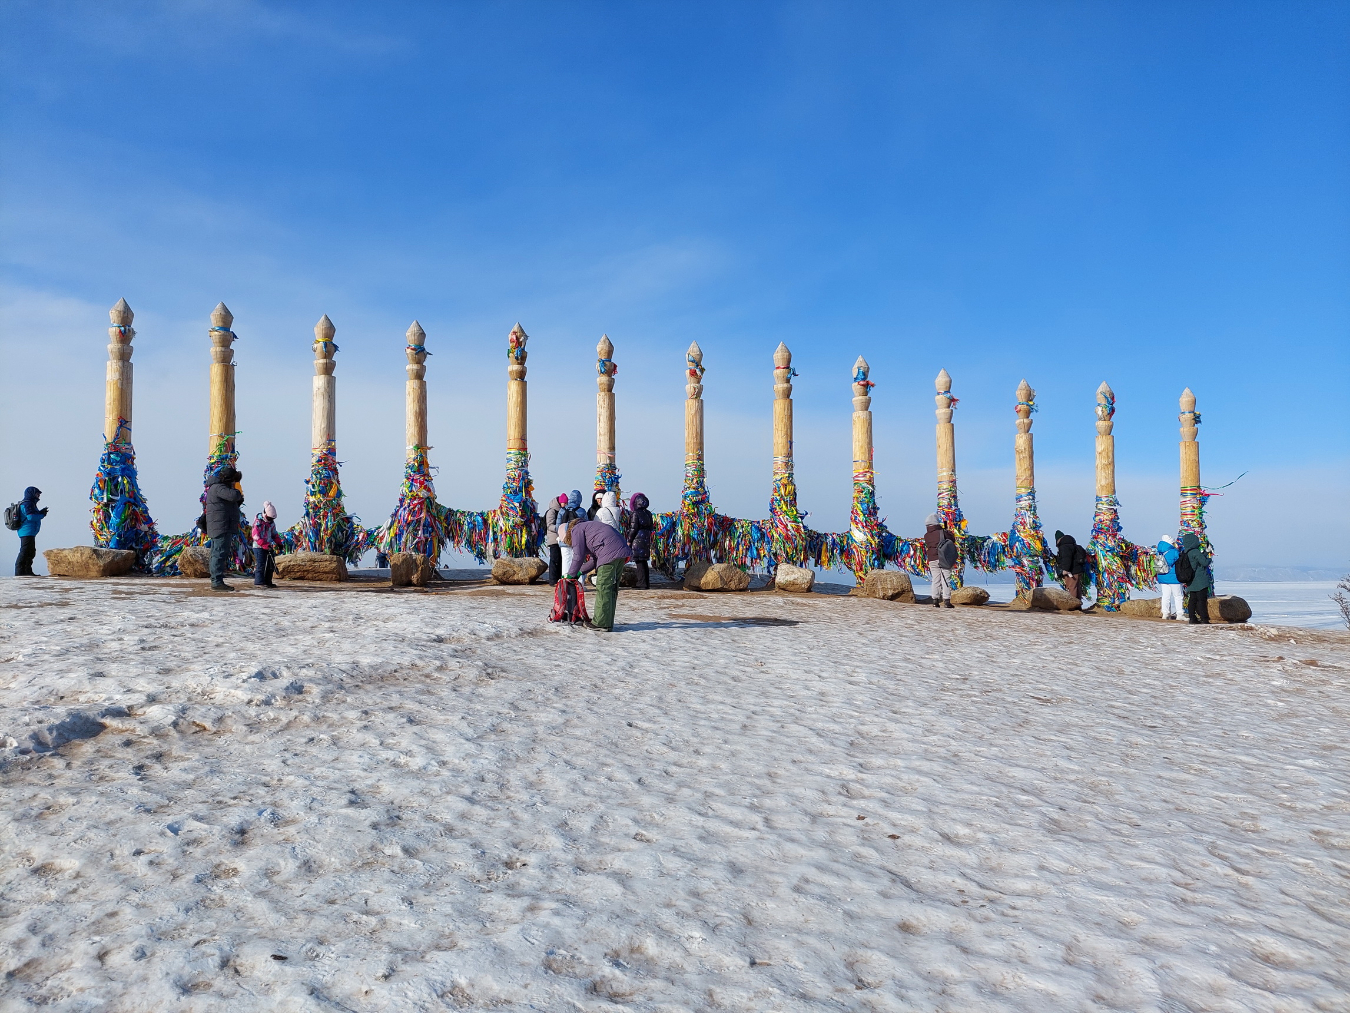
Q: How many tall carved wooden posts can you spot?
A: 13